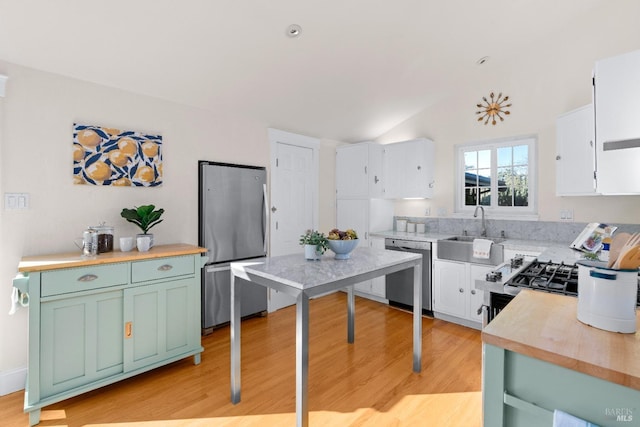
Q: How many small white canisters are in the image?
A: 3